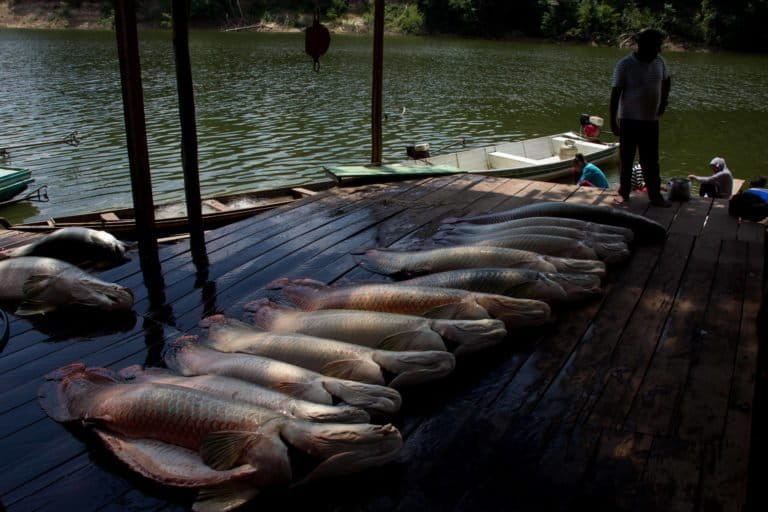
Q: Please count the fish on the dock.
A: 14